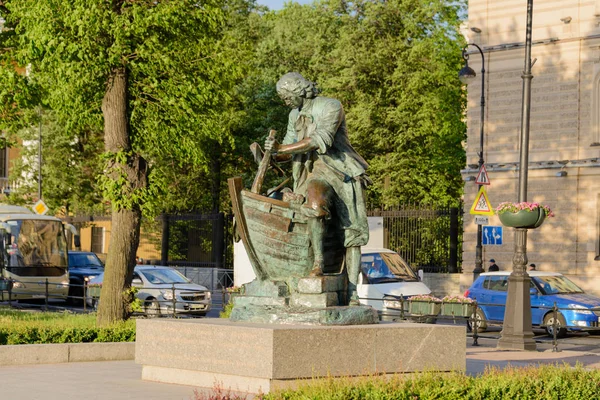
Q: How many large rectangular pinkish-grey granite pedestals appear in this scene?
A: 1